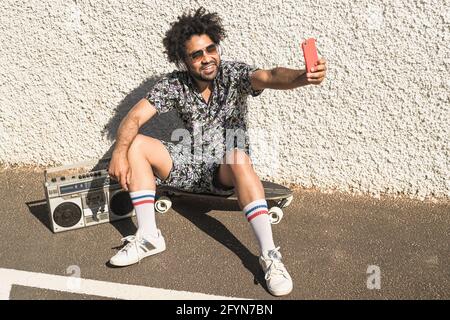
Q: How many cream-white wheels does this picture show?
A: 3